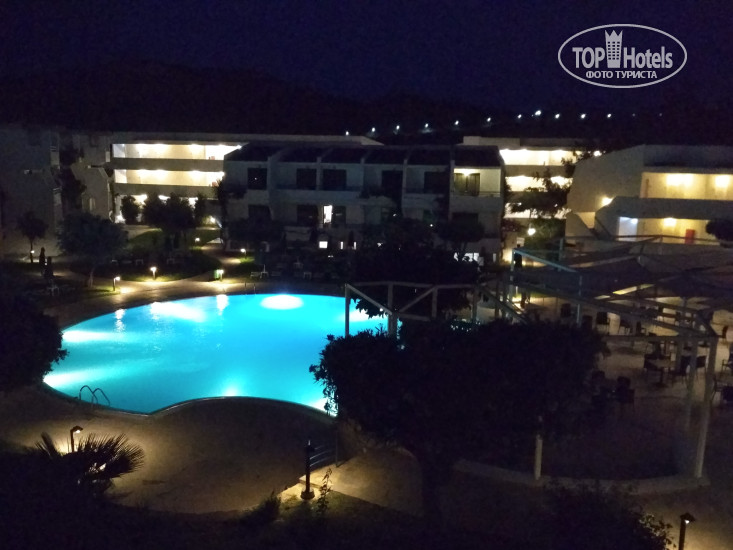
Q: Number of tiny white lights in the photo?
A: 13